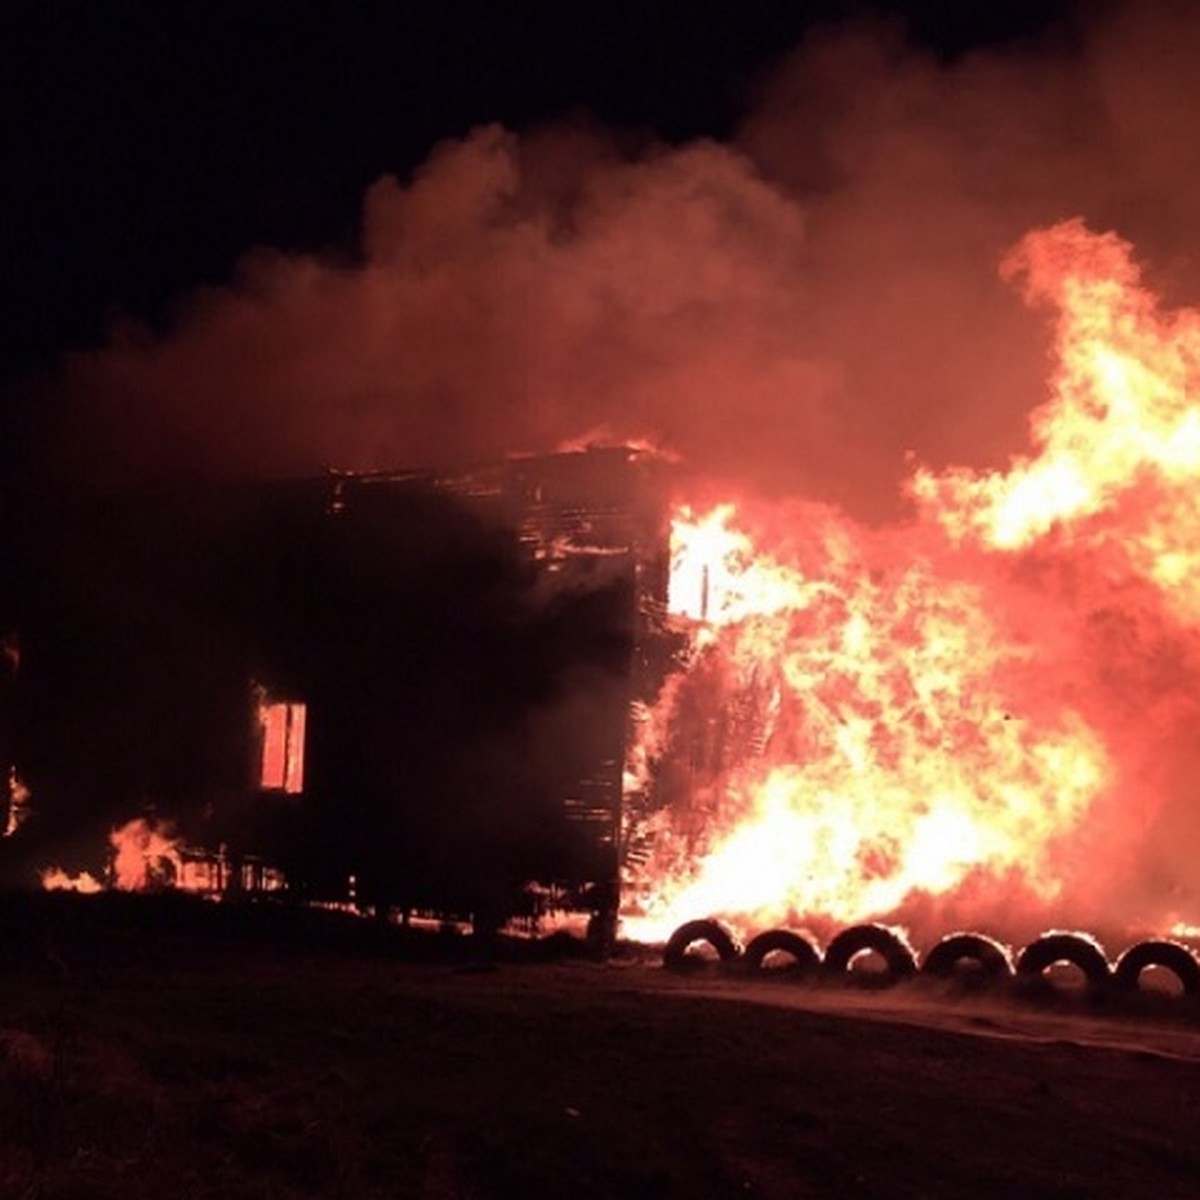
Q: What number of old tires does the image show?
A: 6